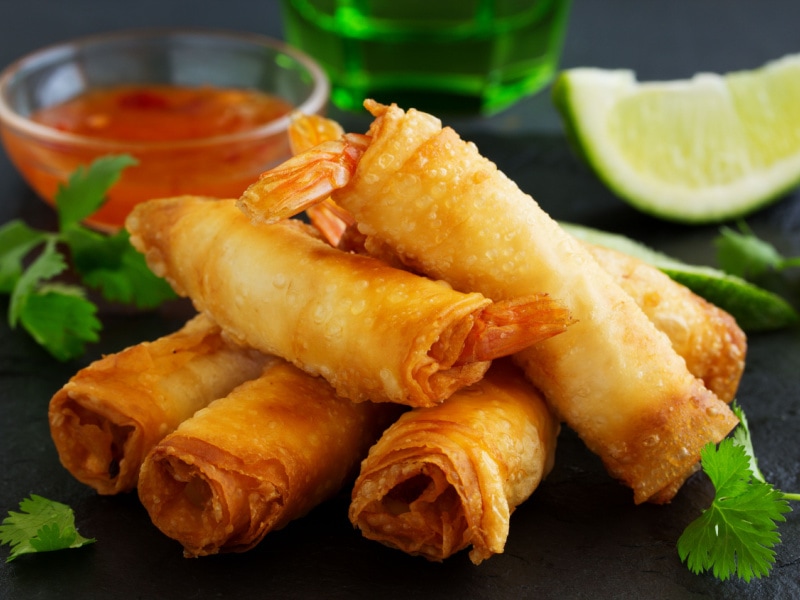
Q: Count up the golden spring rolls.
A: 6